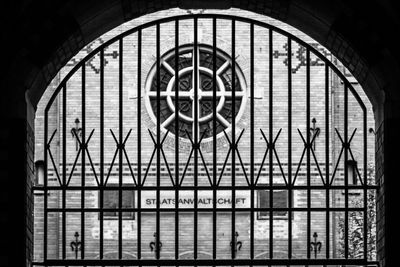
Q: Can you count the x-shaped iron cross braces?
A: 8